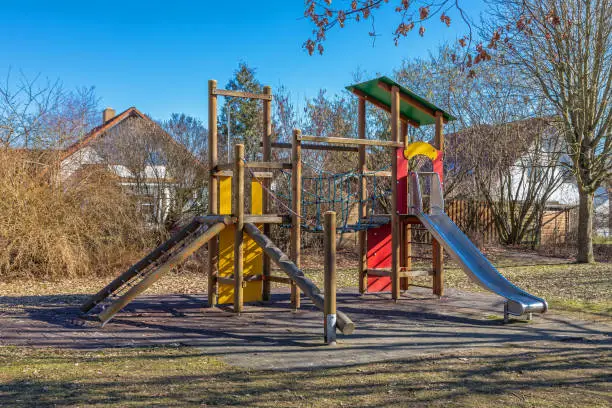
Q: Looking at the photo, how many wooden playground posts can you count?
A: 9